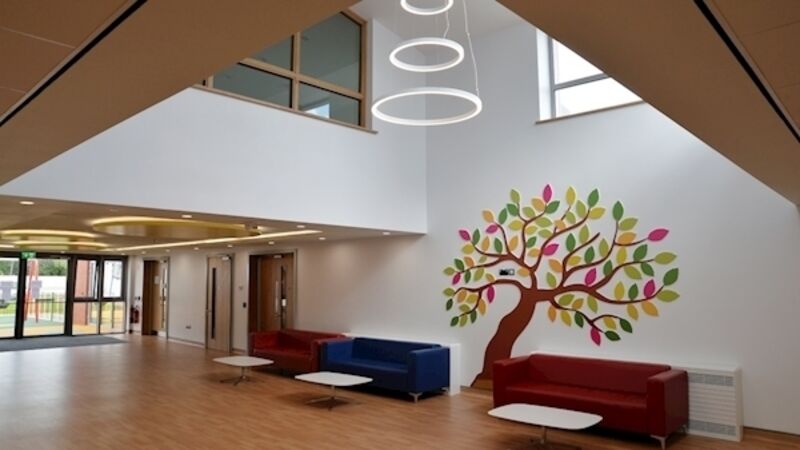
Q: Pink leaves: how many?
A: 10